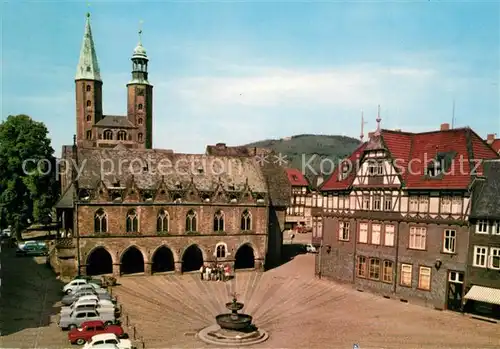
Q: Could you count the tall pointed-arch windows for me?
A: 6